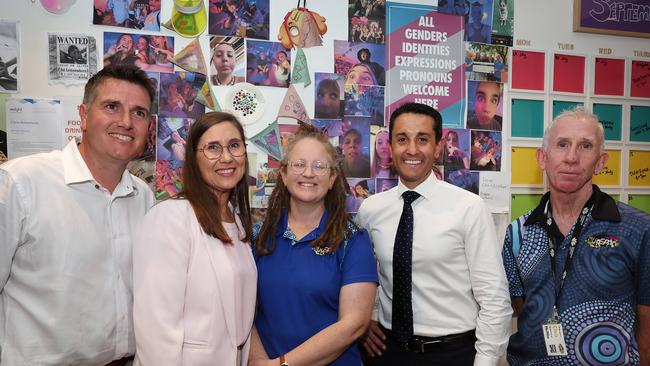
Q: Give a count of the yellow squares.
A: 3